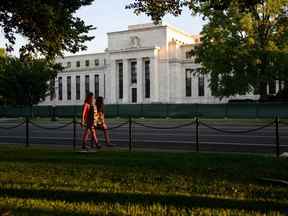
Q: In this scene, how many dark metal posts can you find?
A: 5